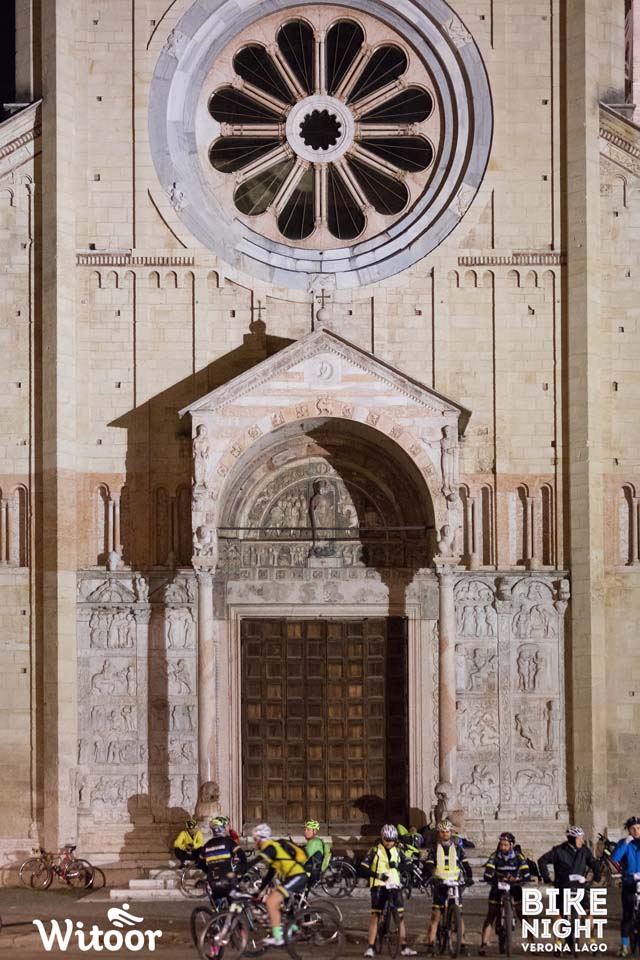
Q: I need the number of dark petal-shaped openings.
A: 12